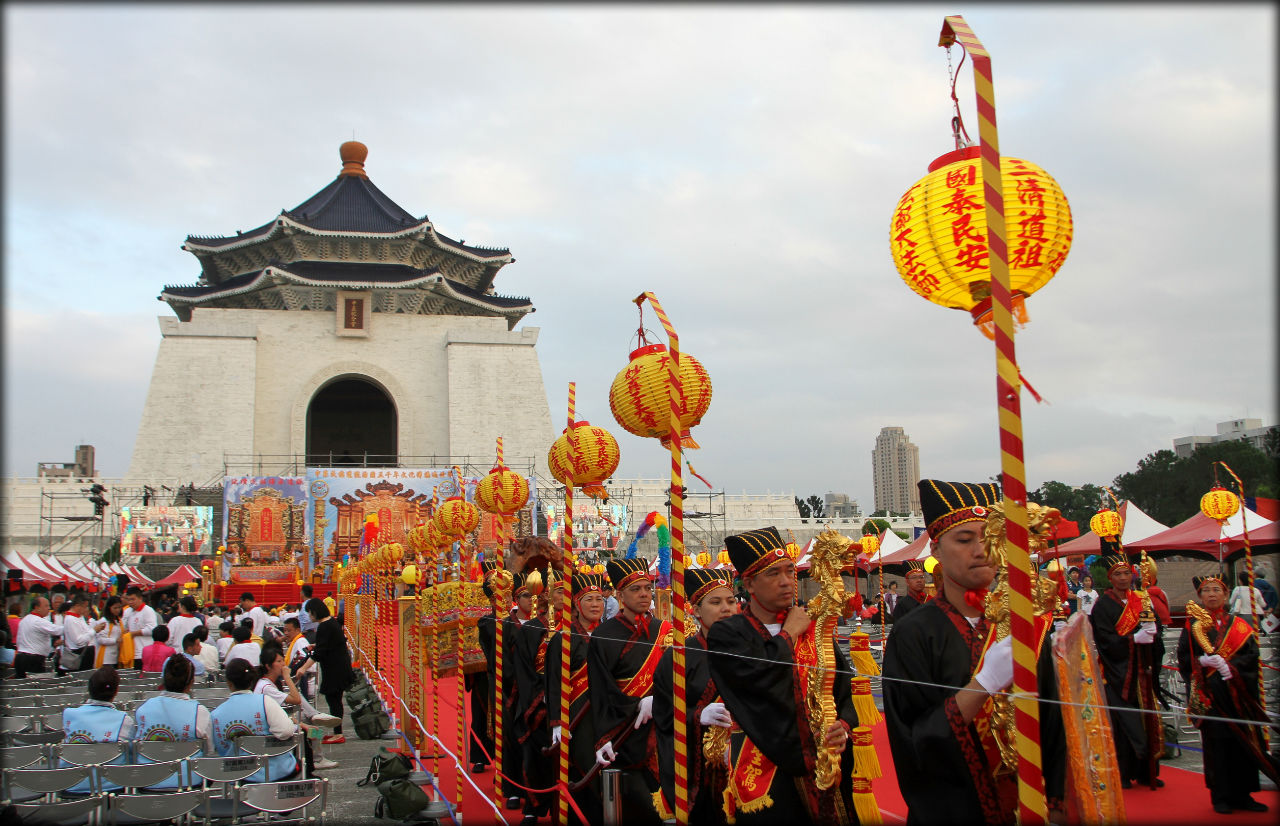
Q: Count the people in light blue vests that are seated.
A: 3